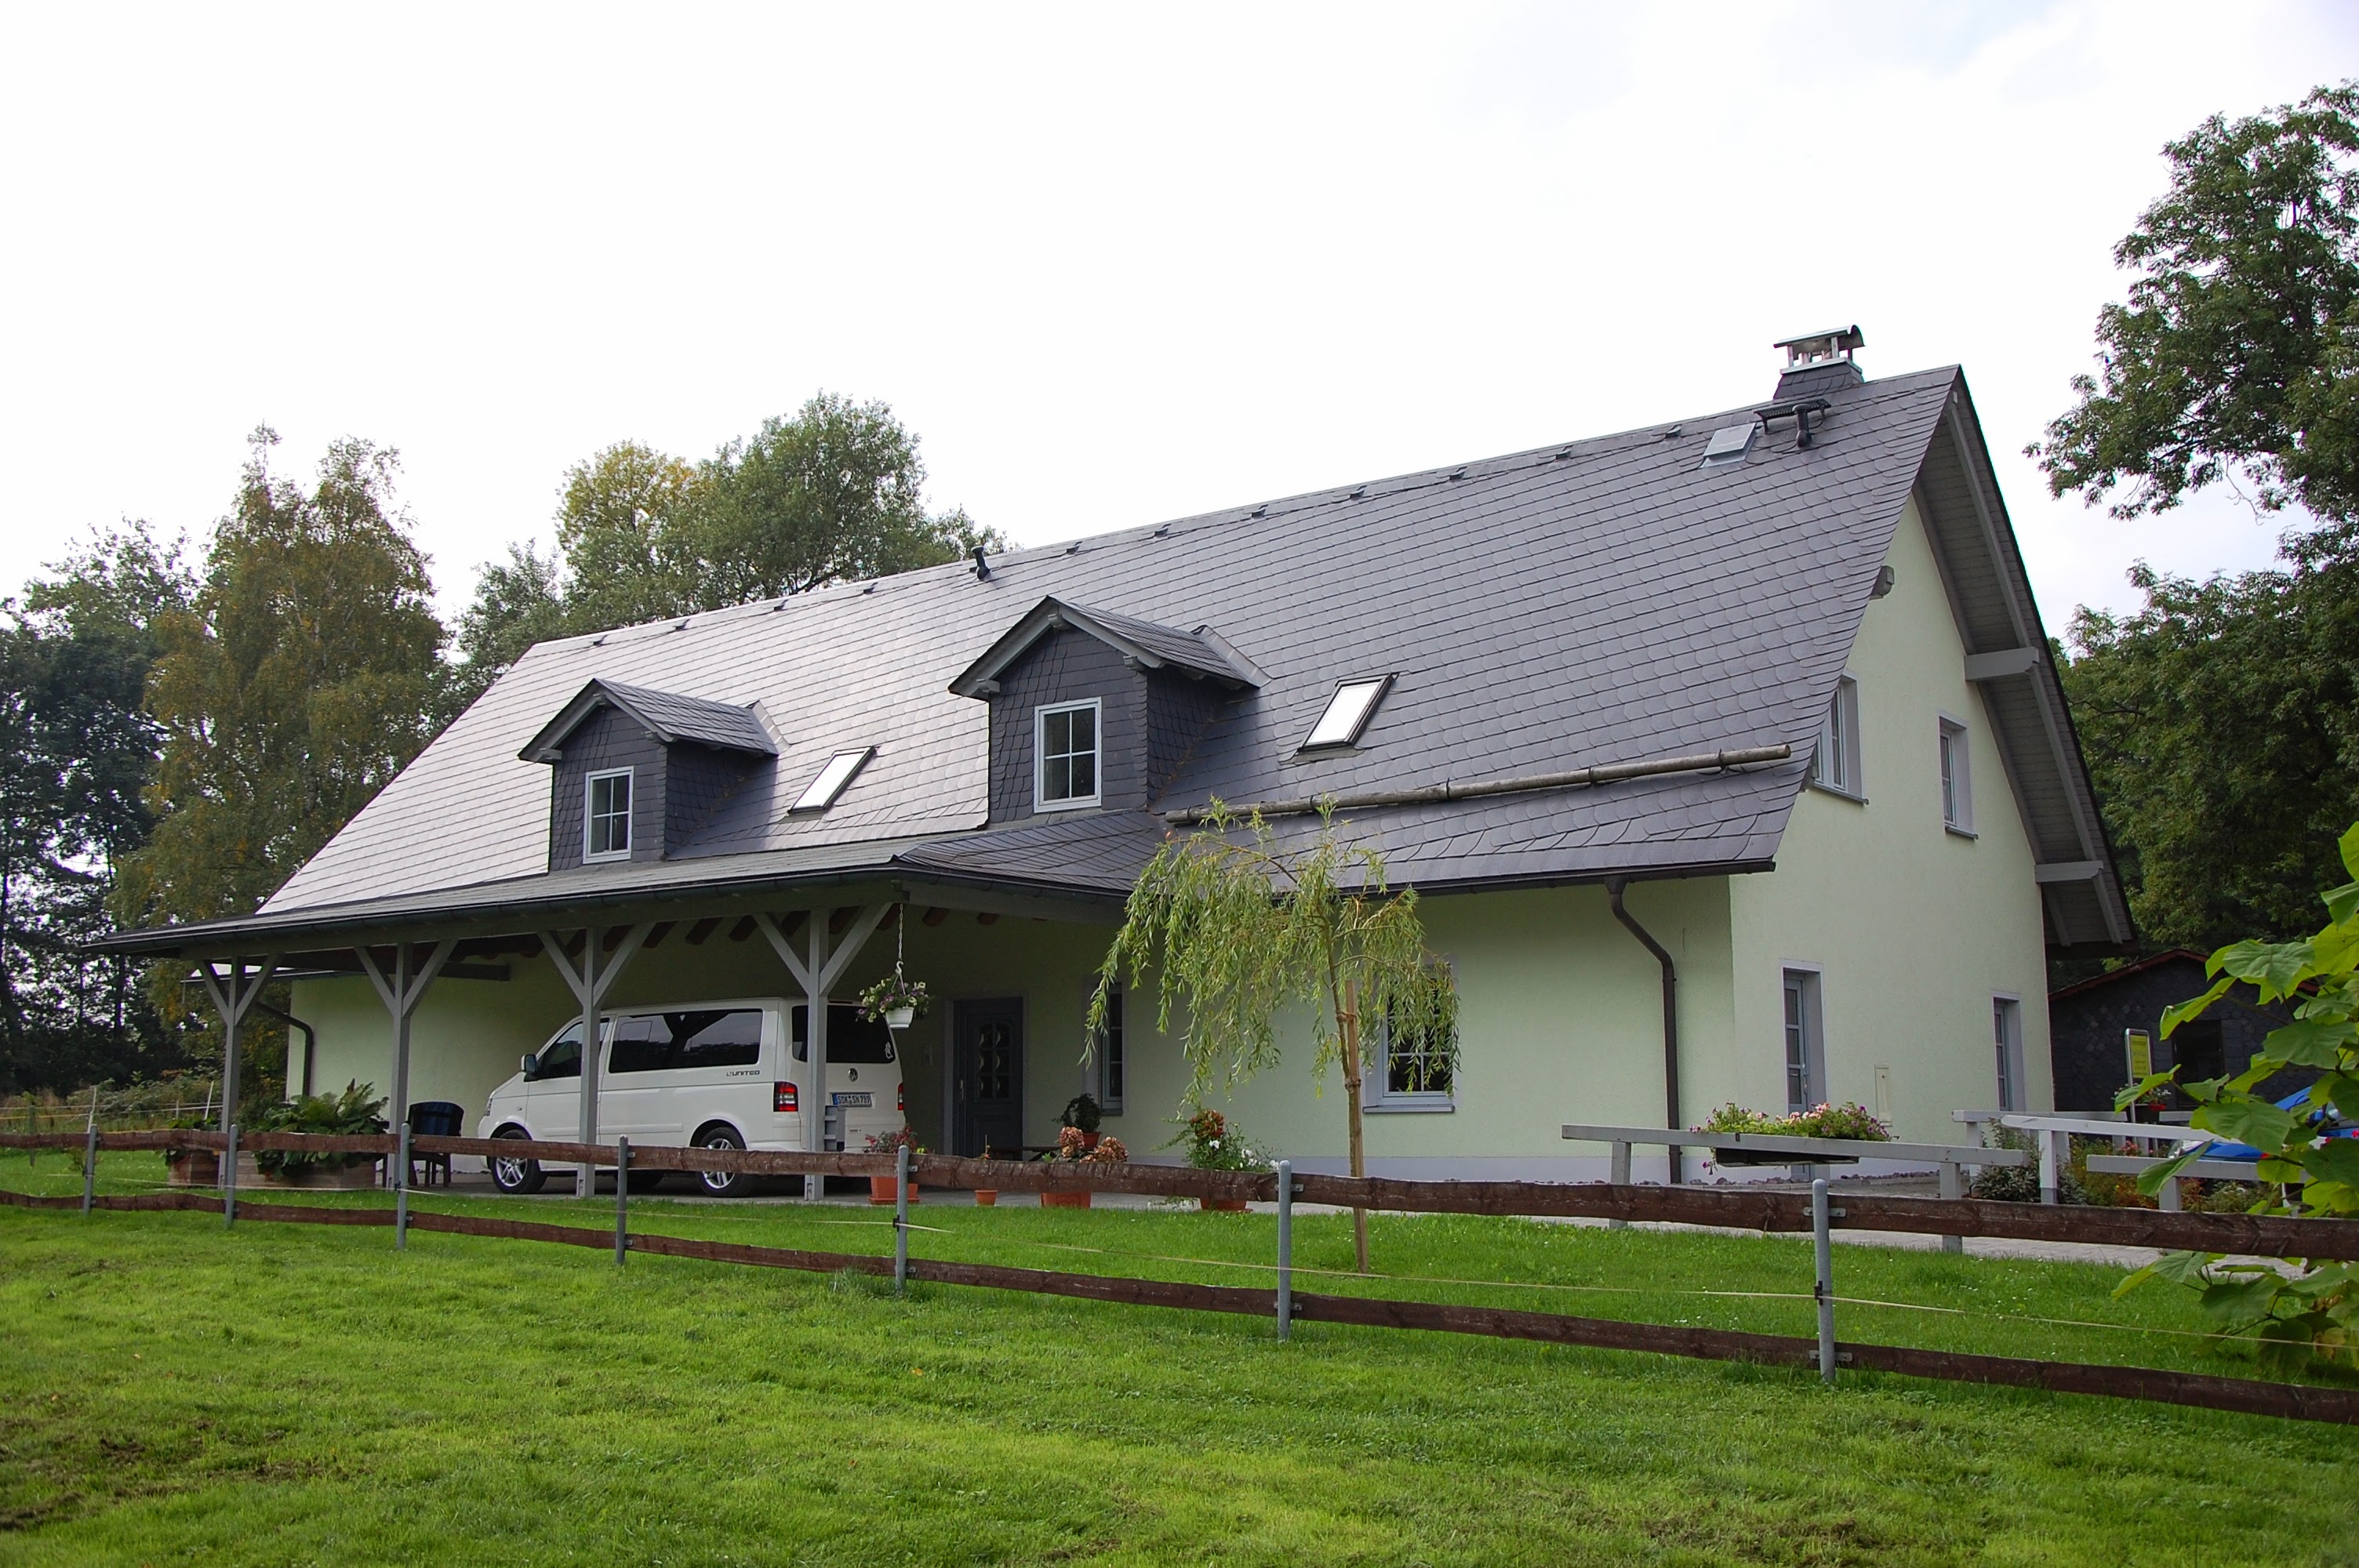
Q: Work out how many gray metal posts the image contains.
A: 7